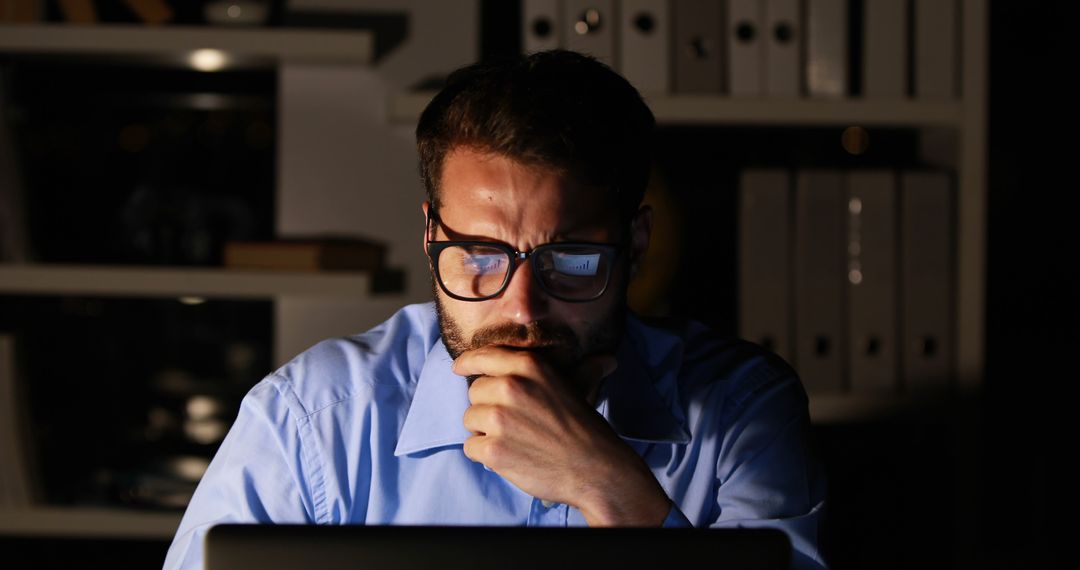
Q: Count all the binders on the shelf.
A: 13